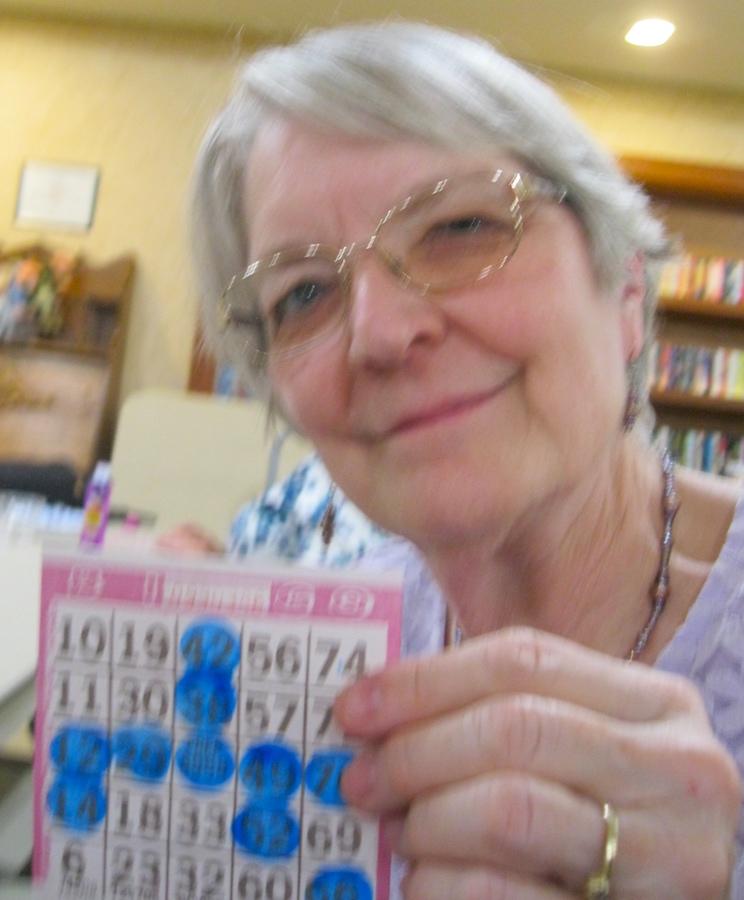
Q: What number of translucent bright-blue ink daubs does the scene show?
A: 10